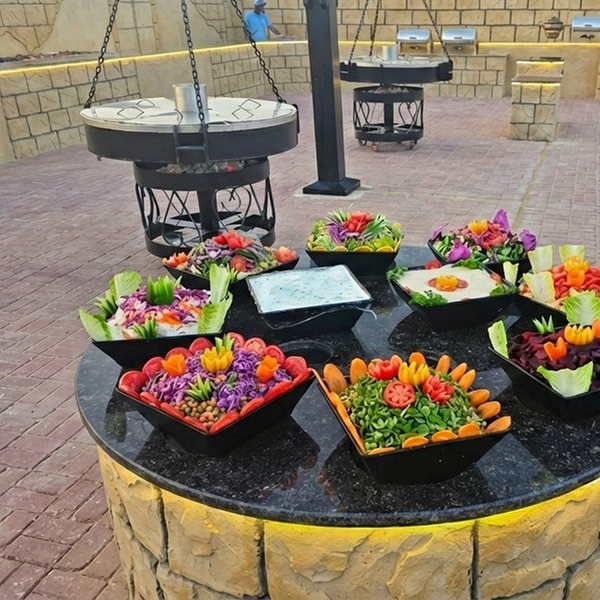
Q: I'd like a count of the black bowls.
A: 10